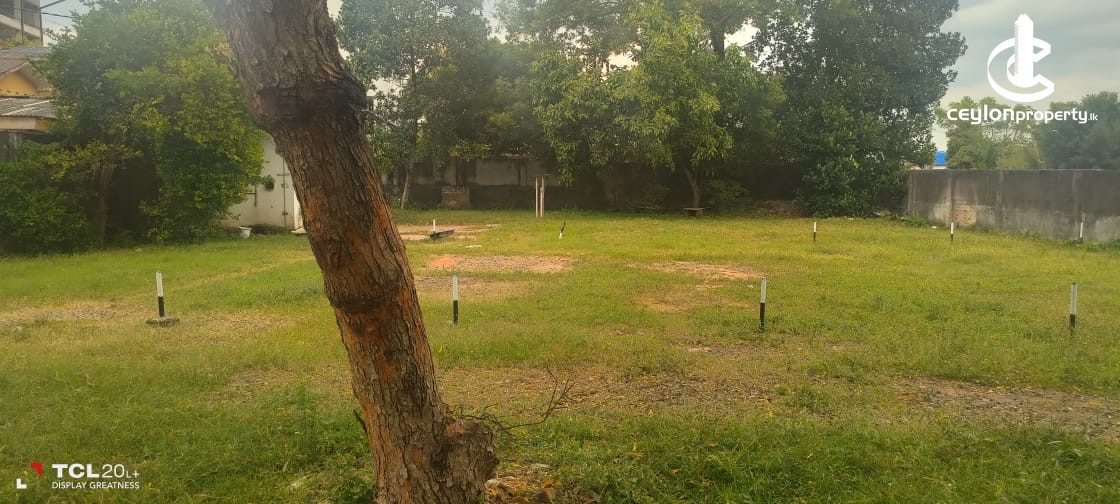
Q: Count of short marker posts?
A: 9